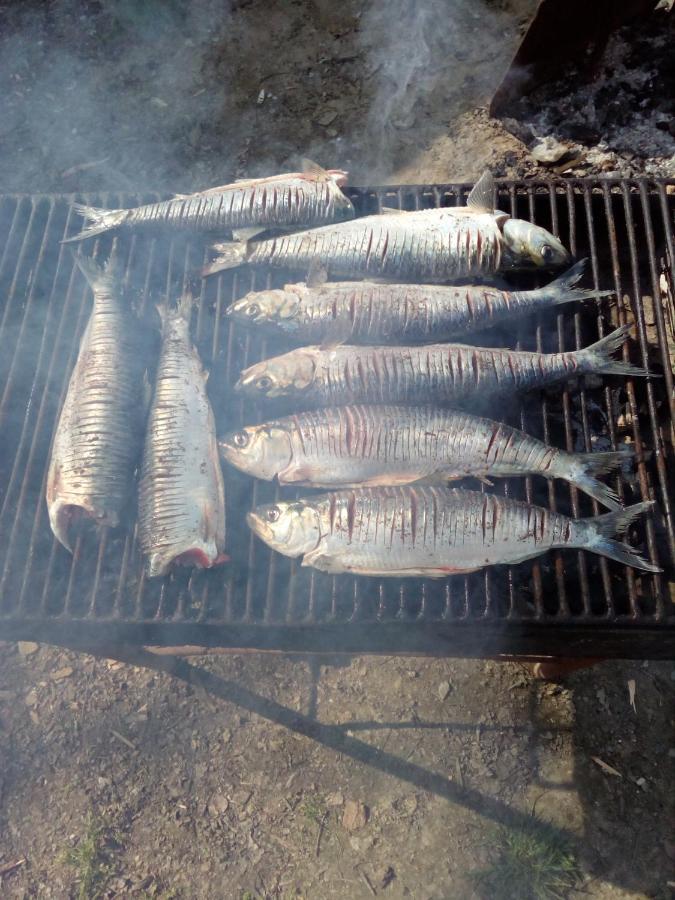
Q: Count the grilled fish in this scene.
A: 8